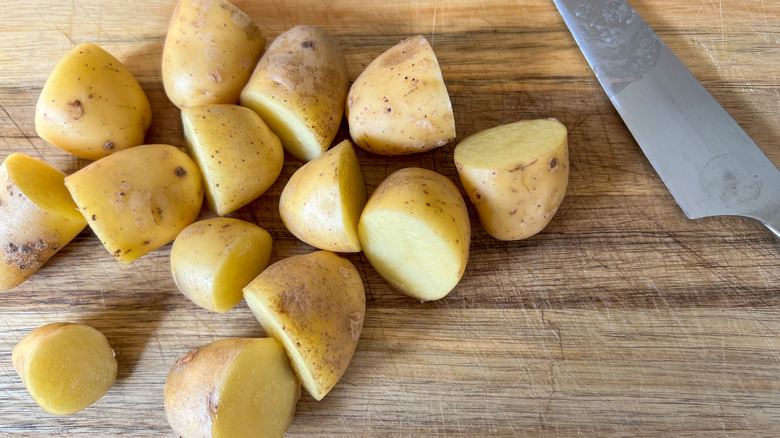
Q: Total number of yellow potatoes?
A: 14